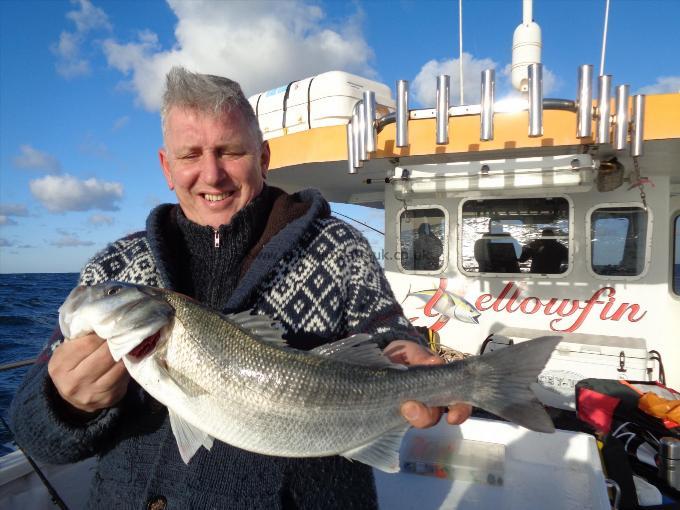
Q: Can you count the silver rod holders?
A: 12